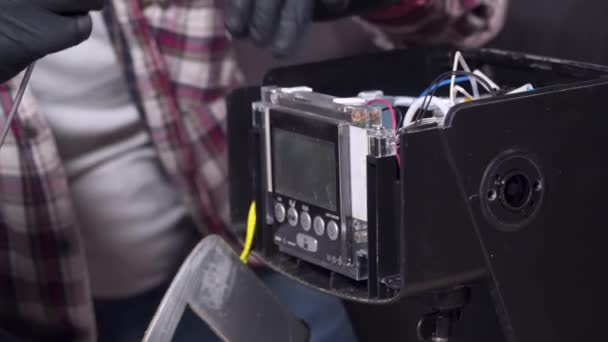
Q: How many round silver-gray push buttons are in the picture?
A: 5